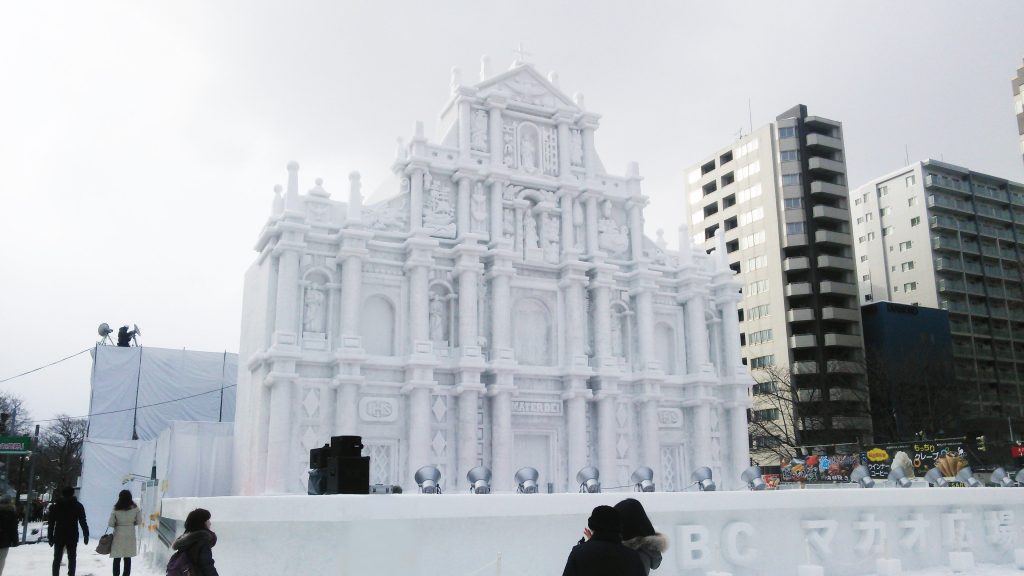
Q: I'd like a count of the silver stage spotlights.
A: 13